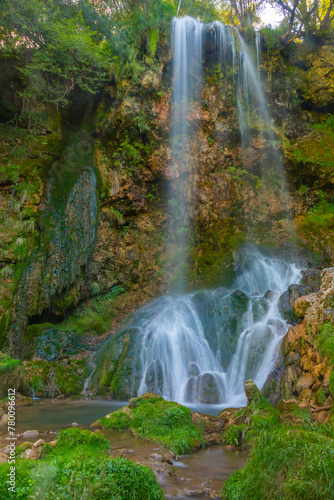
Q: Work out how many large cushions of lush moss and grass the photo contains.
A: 3